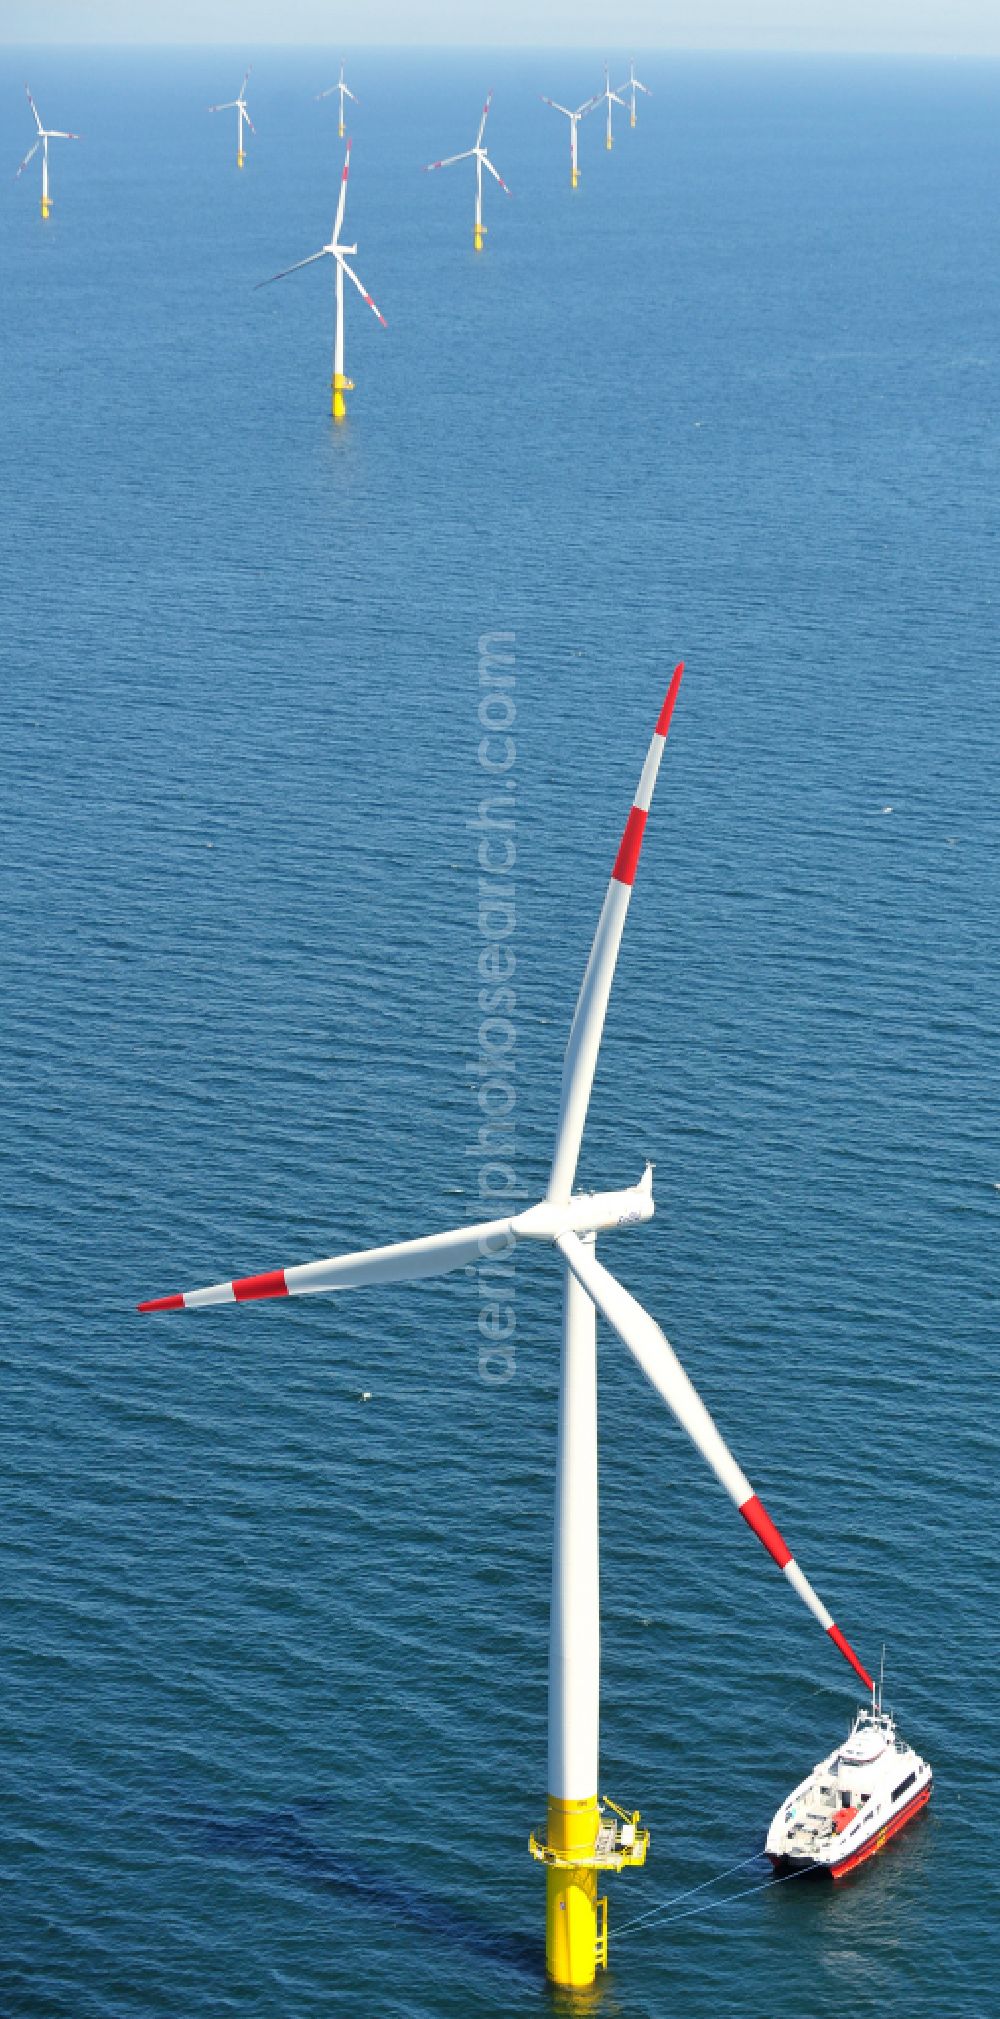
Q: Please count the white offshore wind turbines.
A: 9